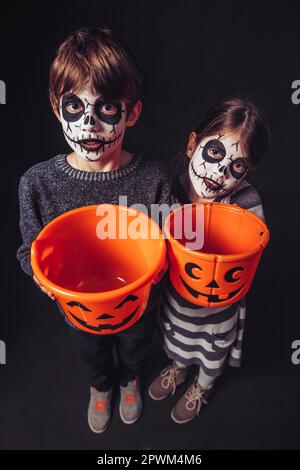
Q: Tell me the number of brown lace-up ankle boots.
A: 2